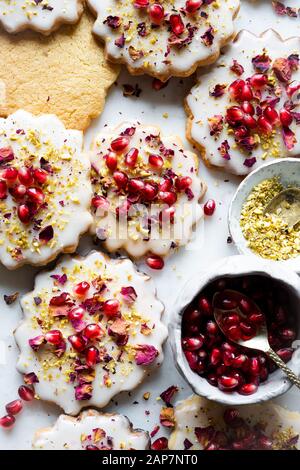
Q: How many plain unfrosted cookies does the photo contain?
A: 1